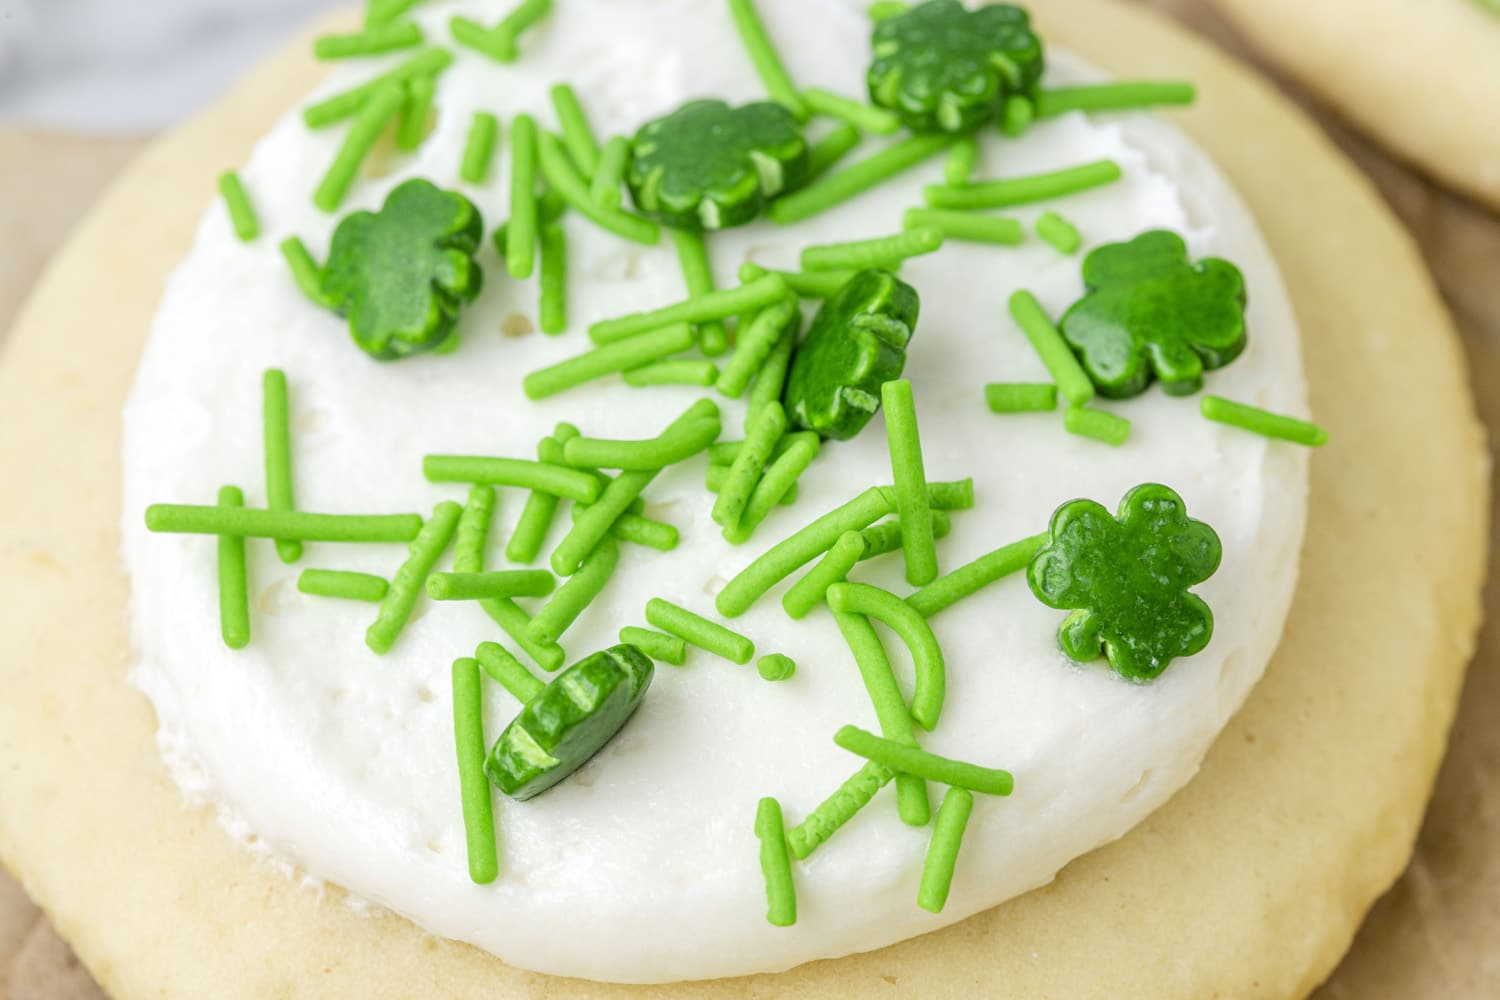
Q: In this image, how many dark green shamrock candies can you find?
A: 7